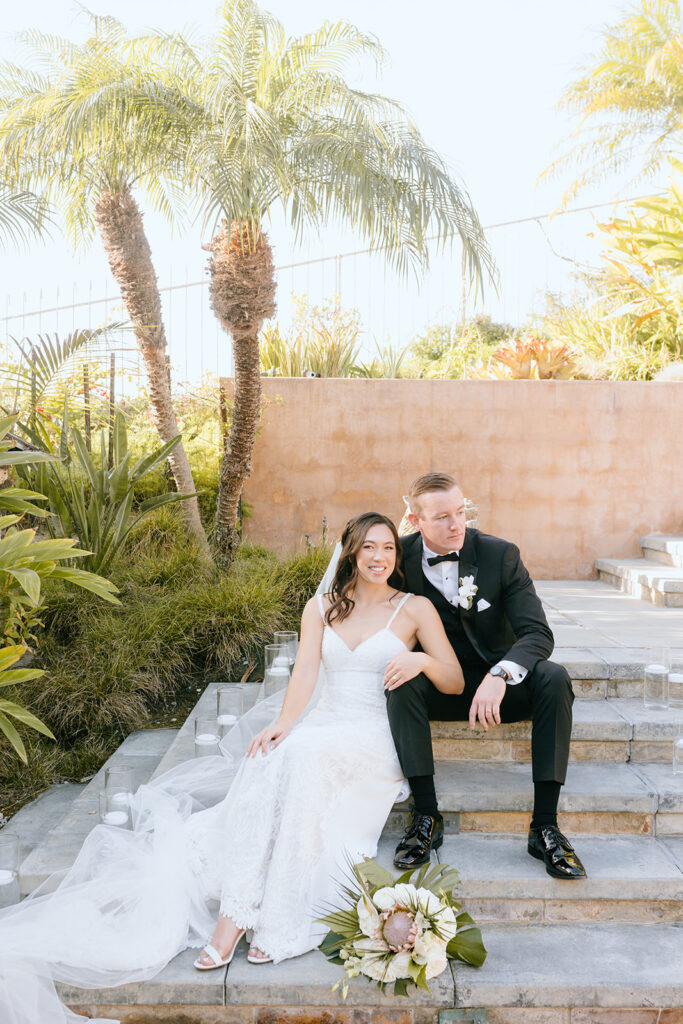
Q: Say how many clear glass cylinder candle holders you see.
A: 10